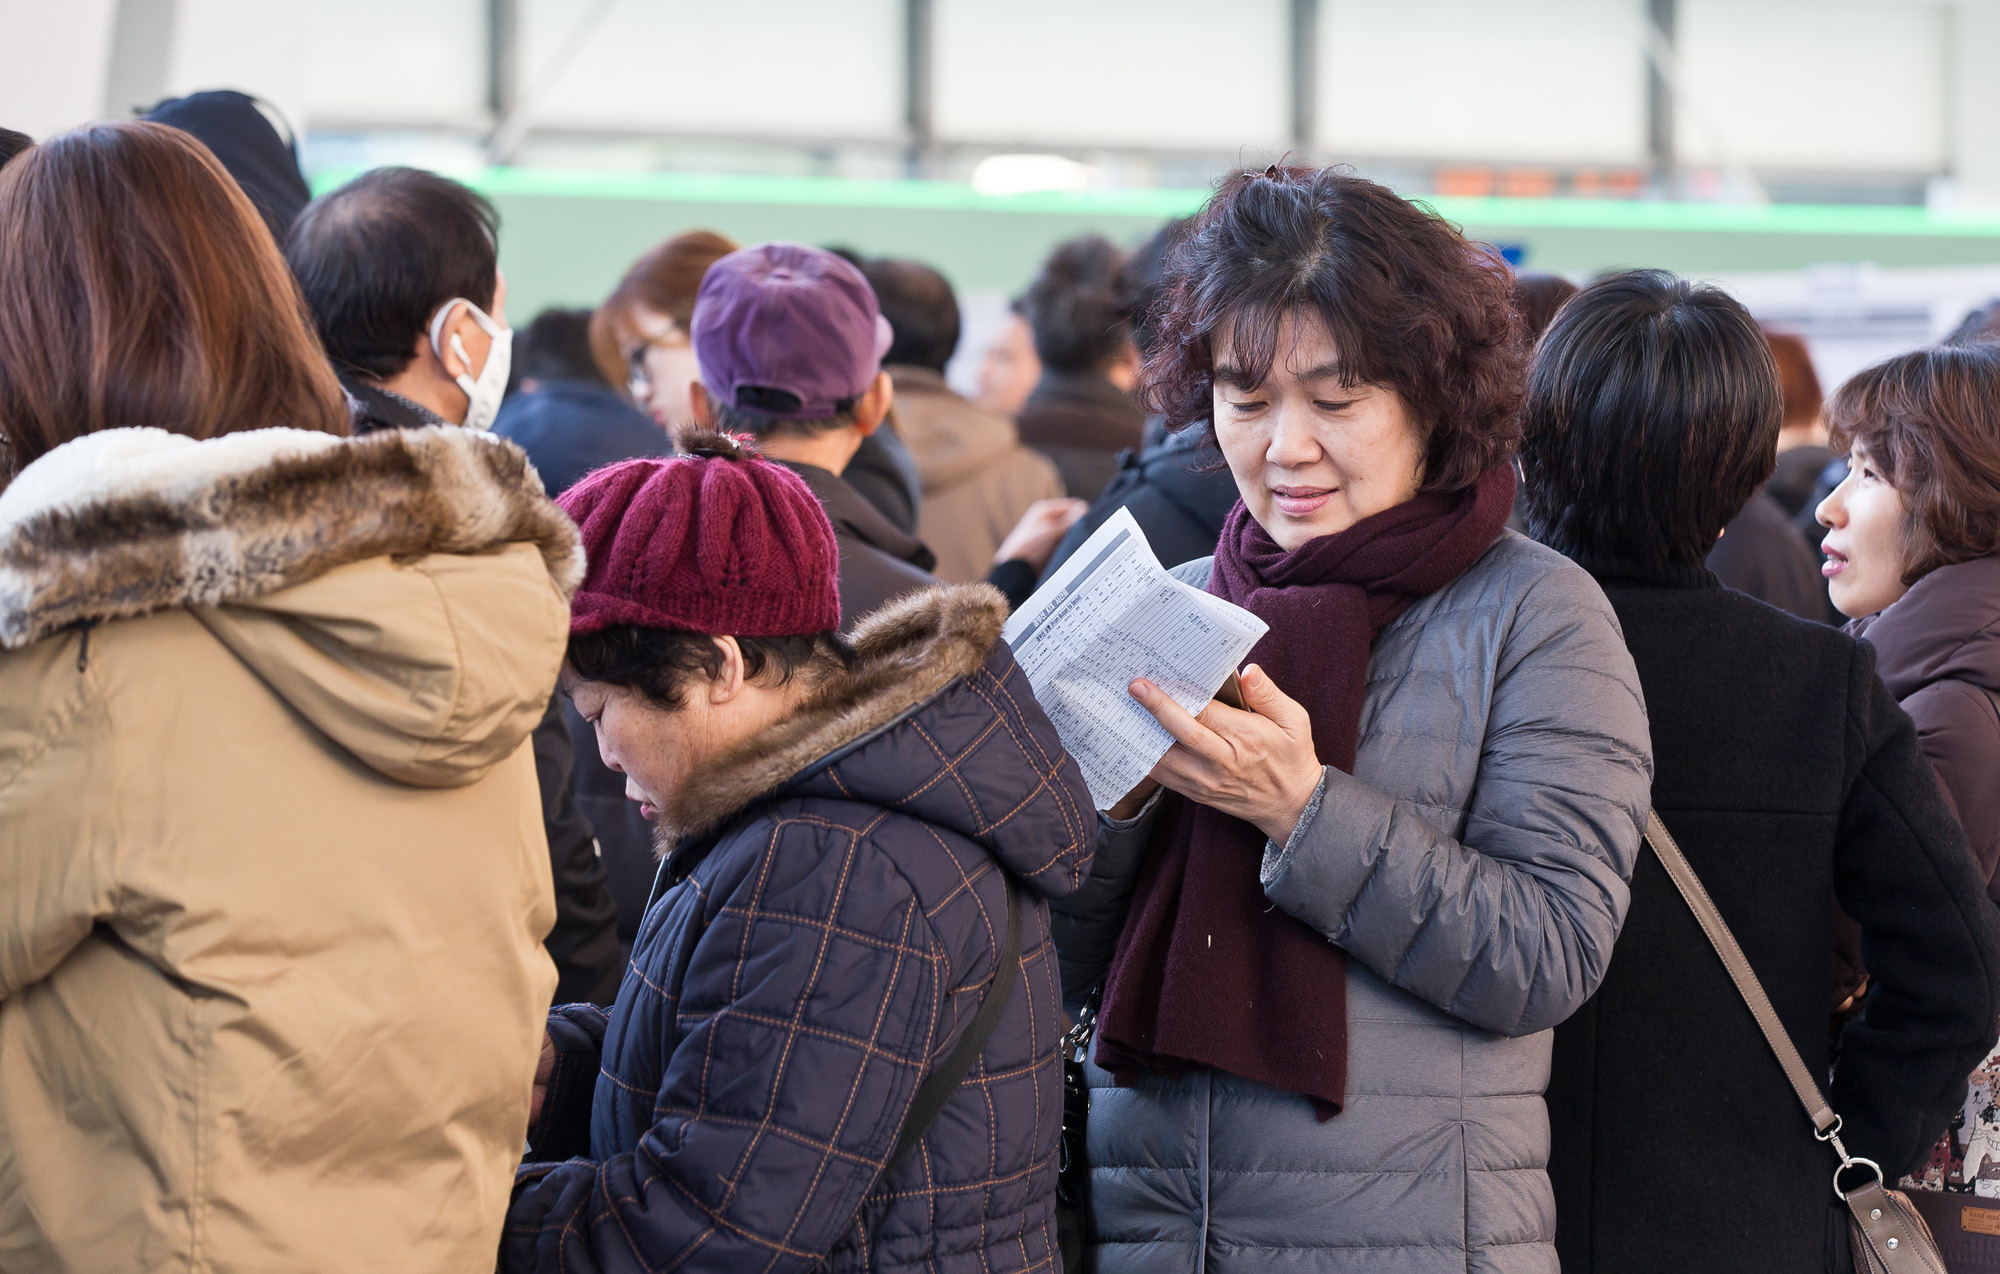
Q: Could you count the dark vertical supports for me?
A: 4